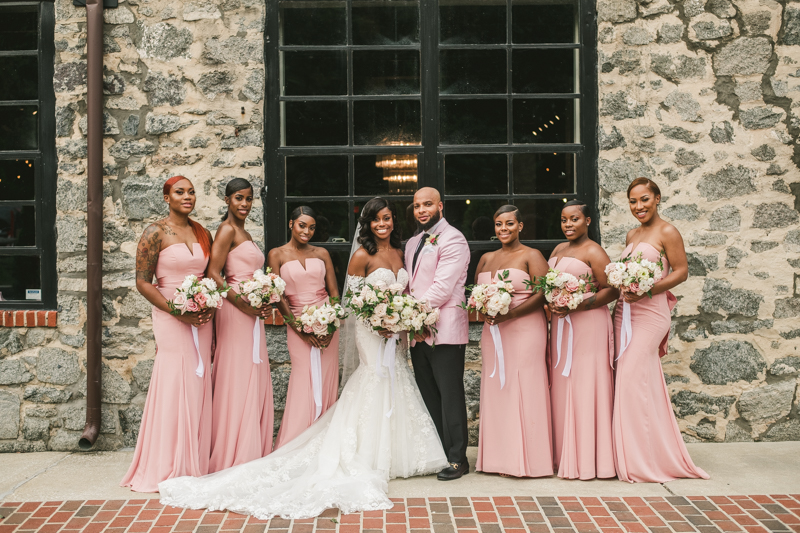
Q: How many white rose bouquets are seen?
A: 7